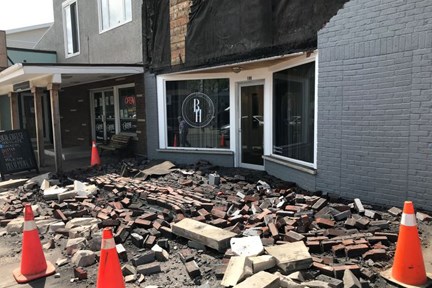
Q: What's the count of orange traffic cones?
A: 4